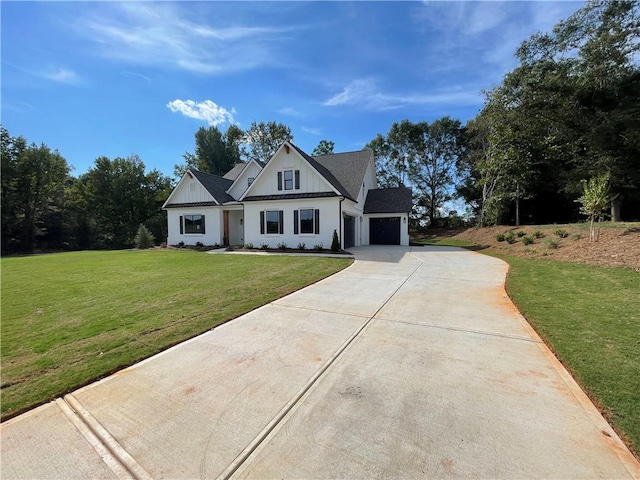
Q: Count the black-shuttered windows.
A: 4